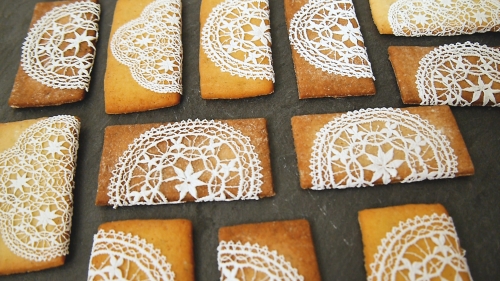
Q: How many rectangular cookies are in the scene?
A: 12